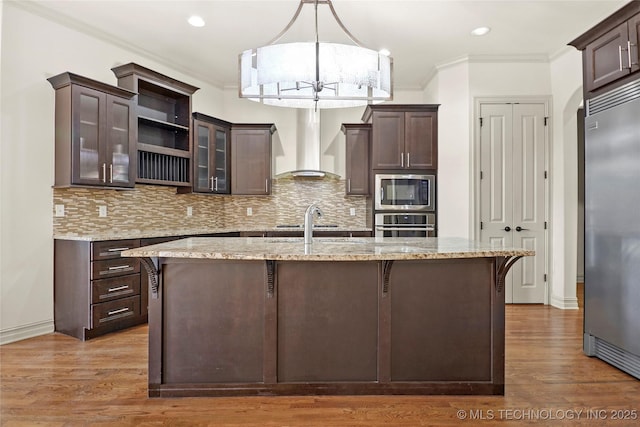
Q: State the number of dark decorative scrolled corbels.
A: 4